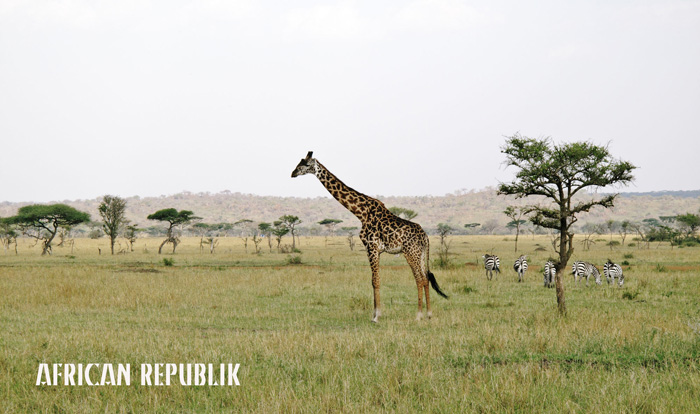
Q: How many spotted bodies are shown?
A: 1